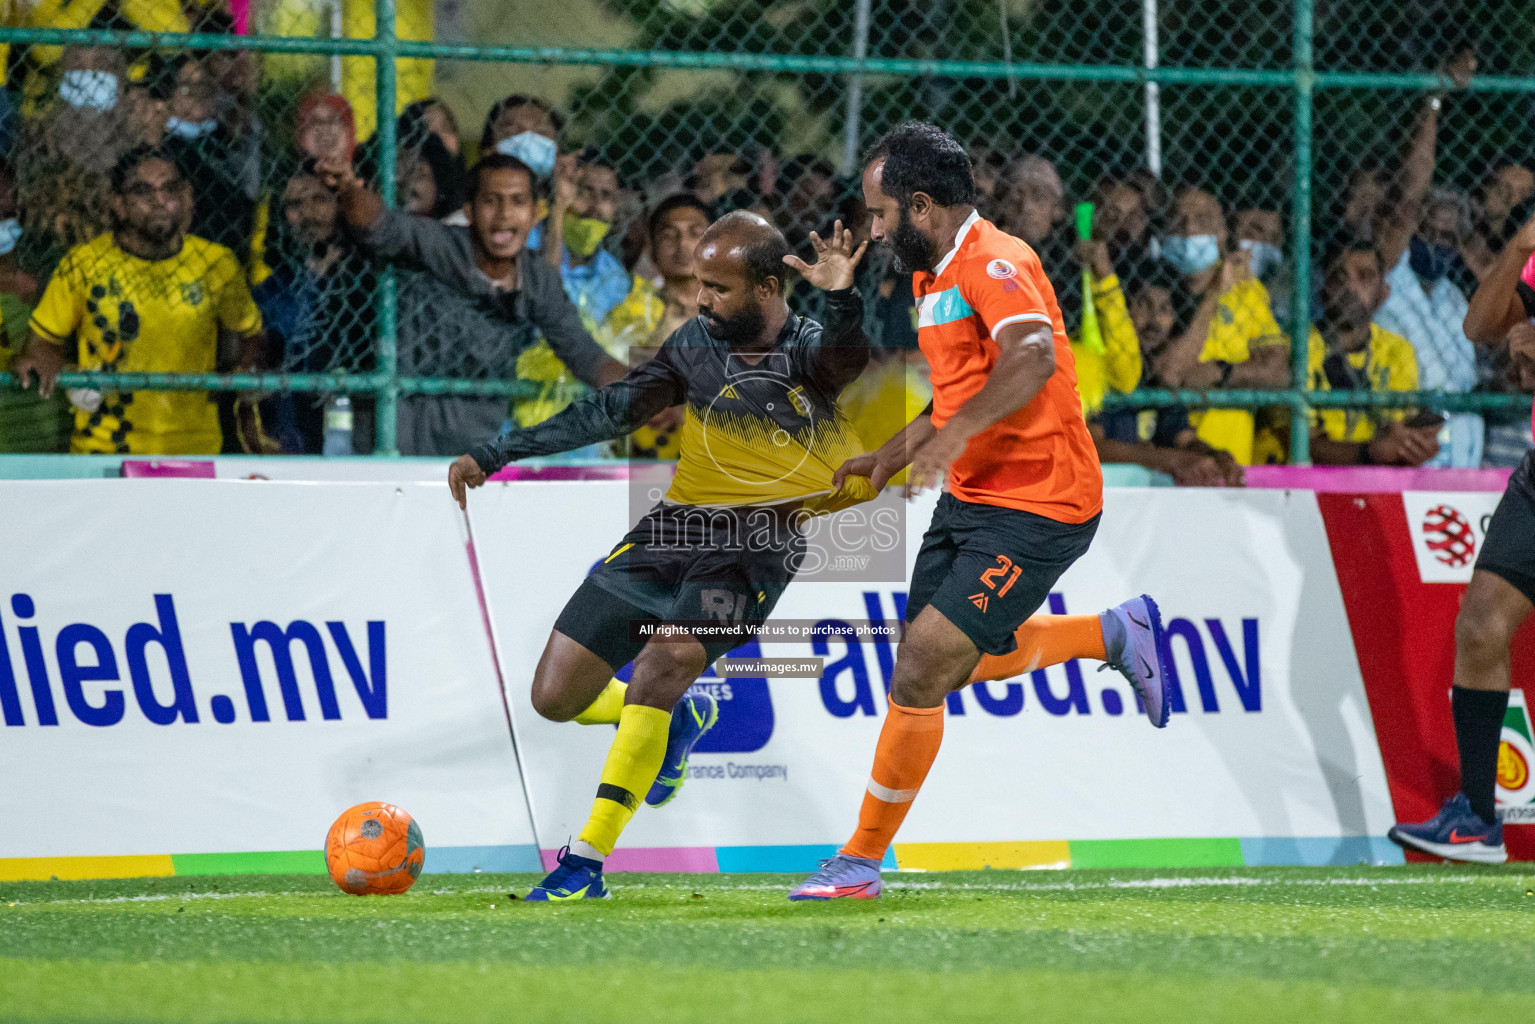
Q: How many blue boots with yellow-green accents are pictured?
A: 2